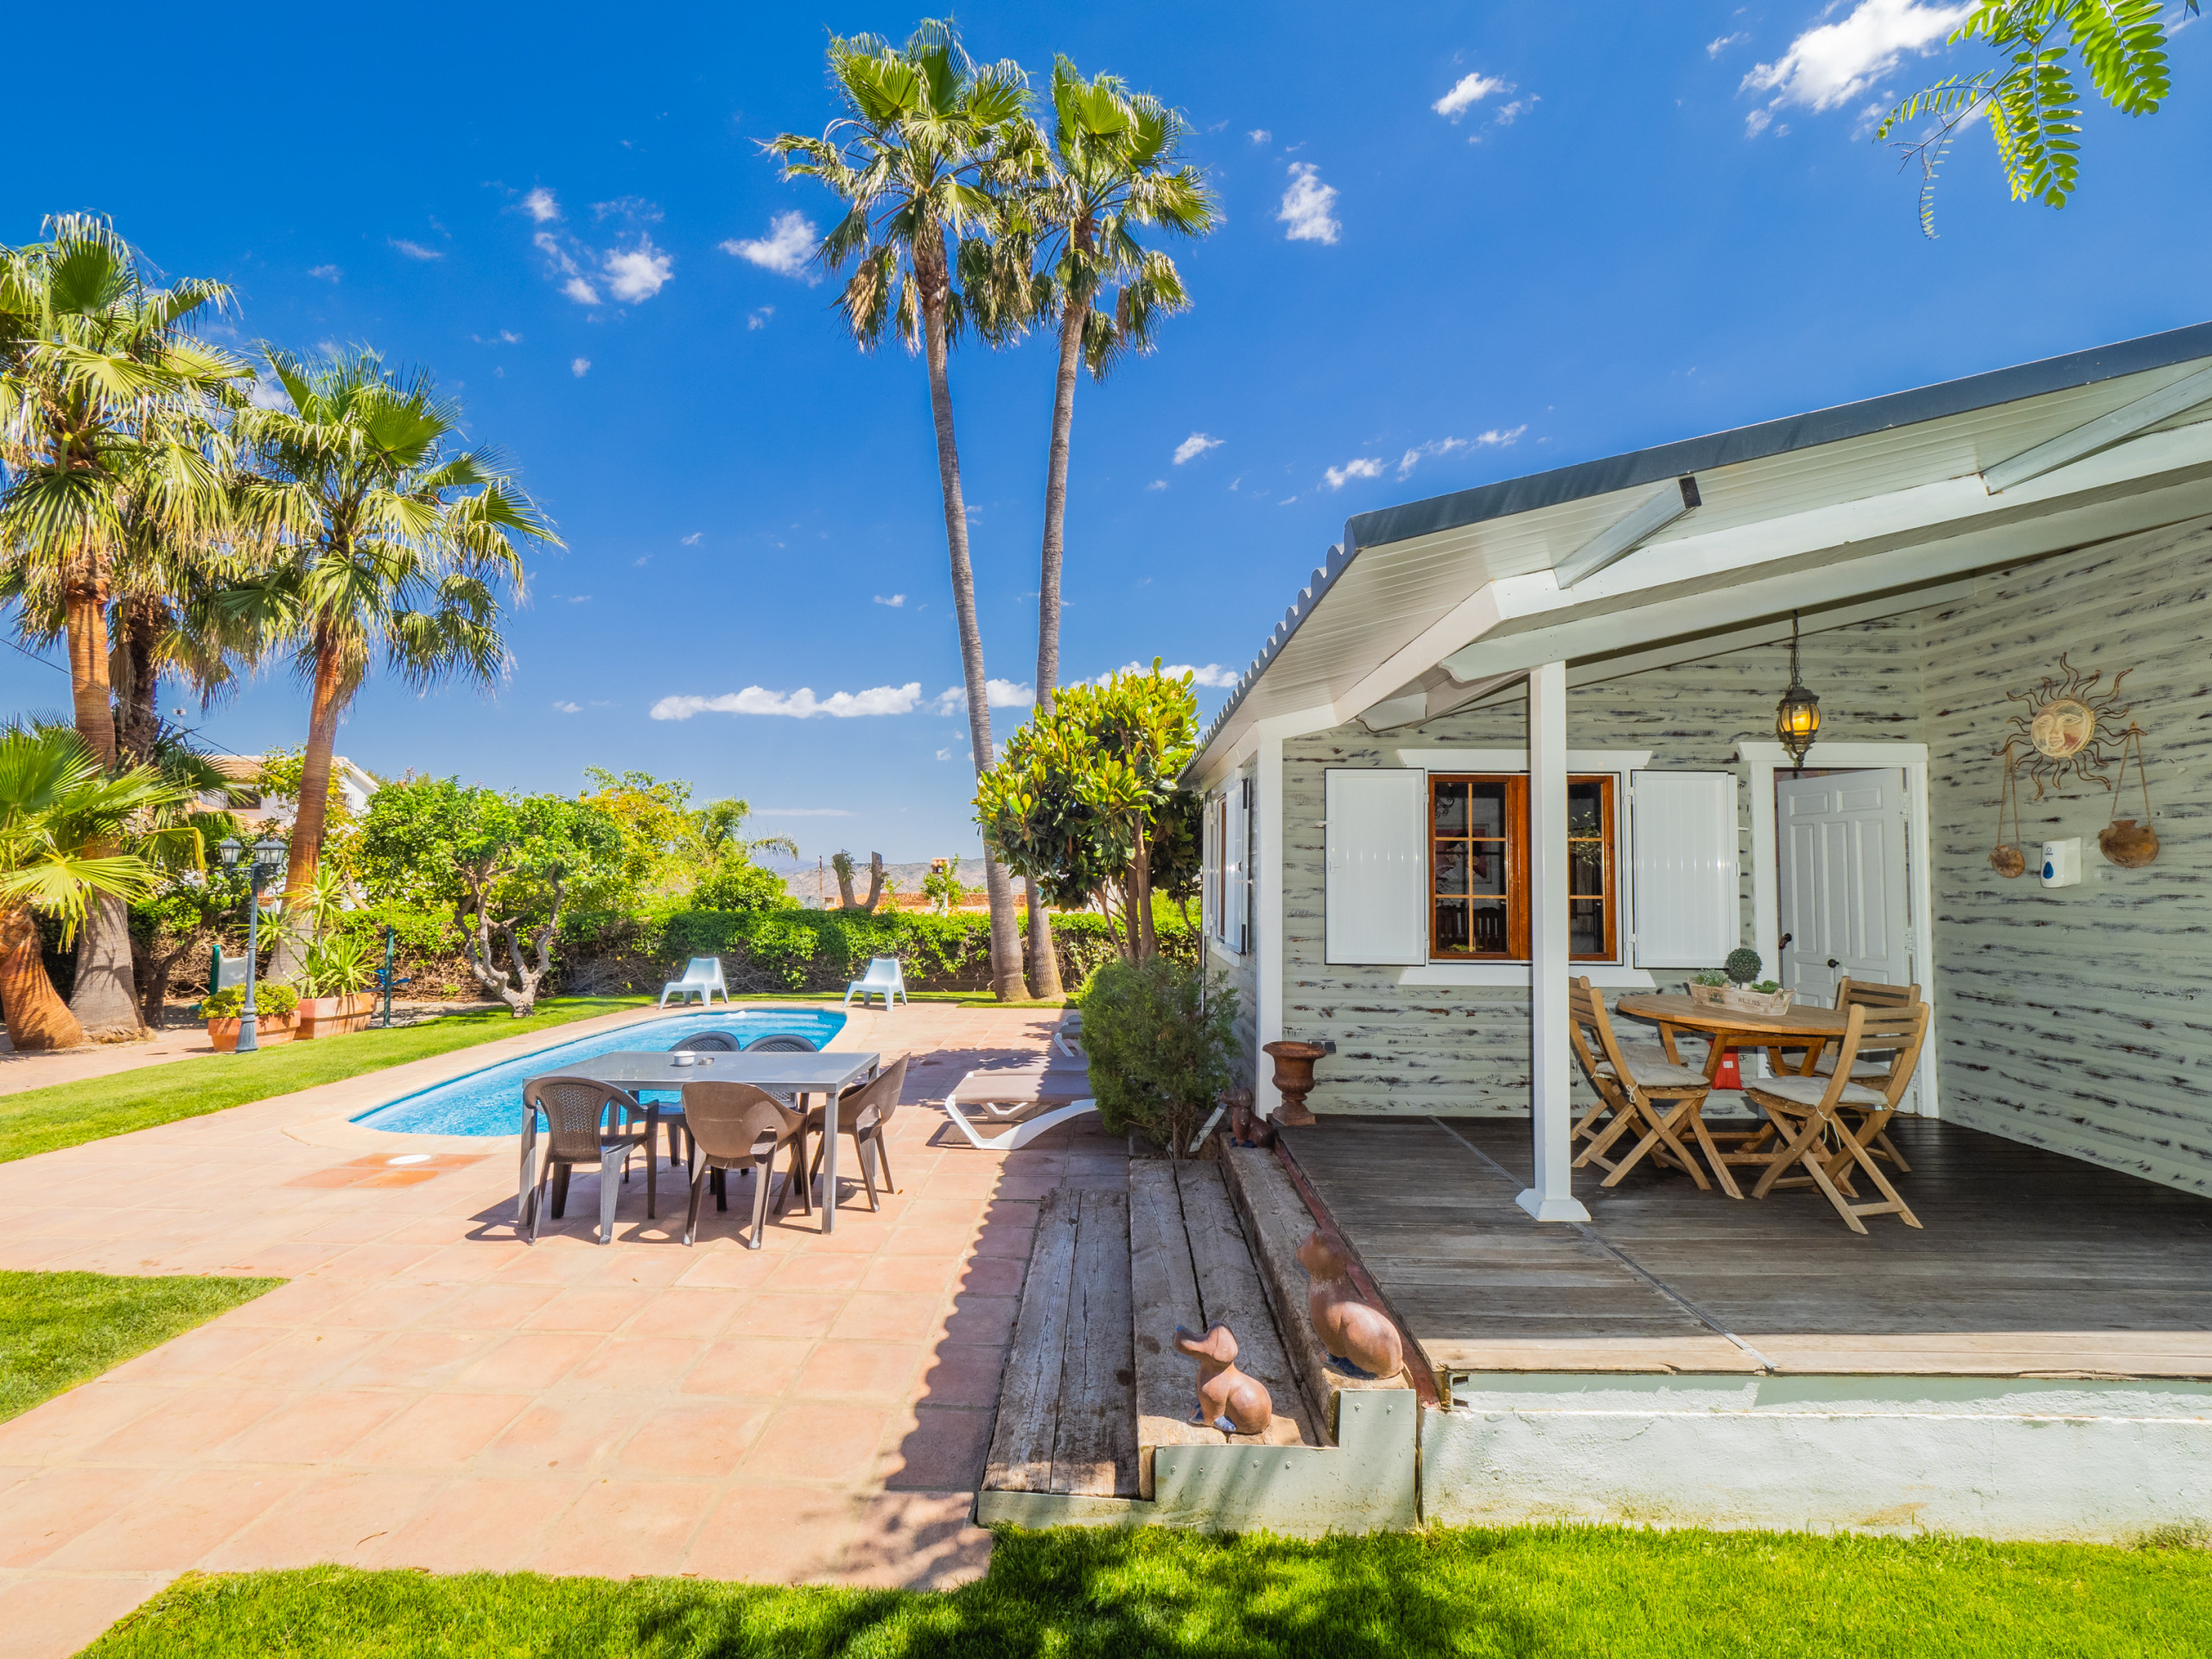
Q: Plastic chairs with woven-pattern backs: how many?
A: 3